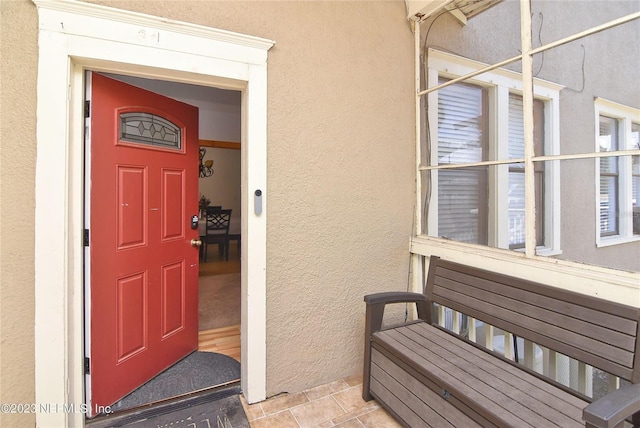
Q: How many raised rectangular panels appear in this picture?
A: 4